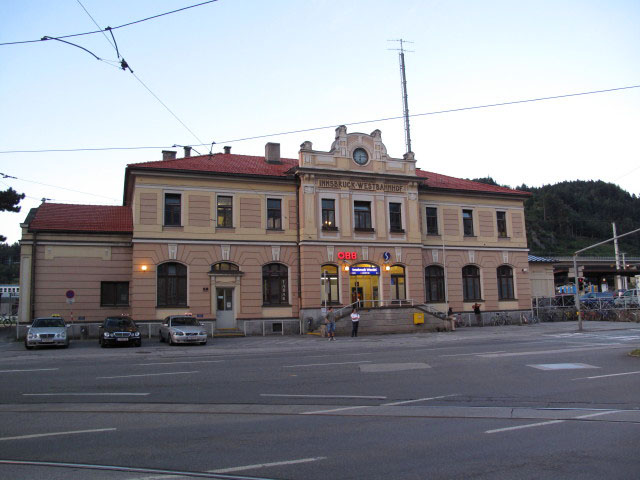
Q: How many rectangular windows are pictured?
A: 10